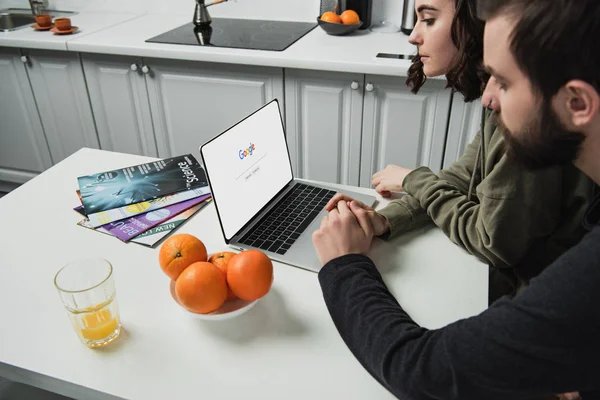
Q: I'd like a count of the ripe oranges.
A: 6